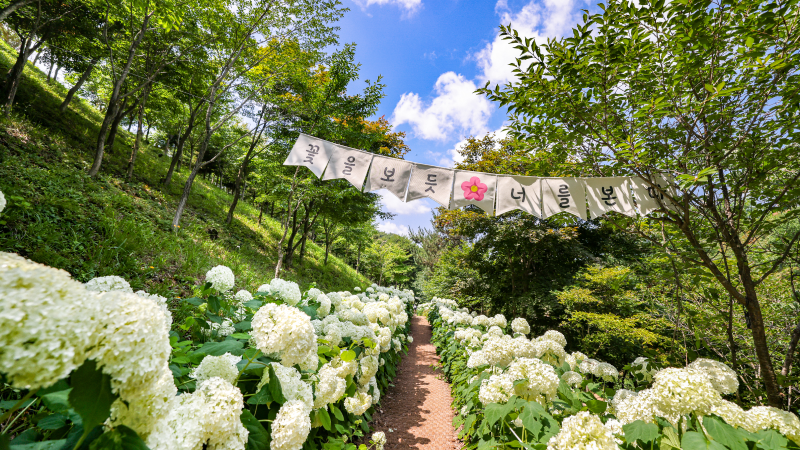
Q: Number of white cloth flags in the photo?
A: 9